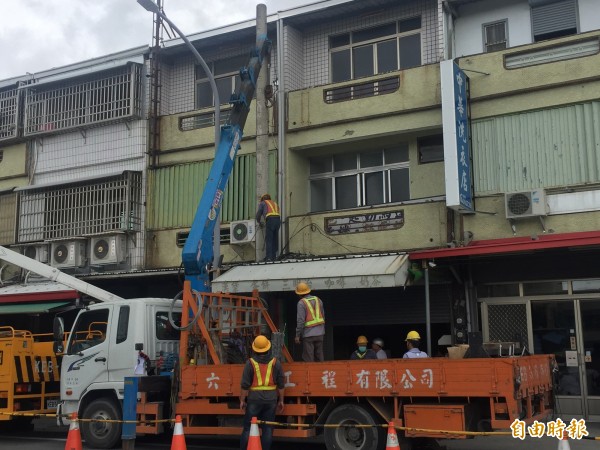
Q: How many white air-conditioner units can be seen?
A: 5